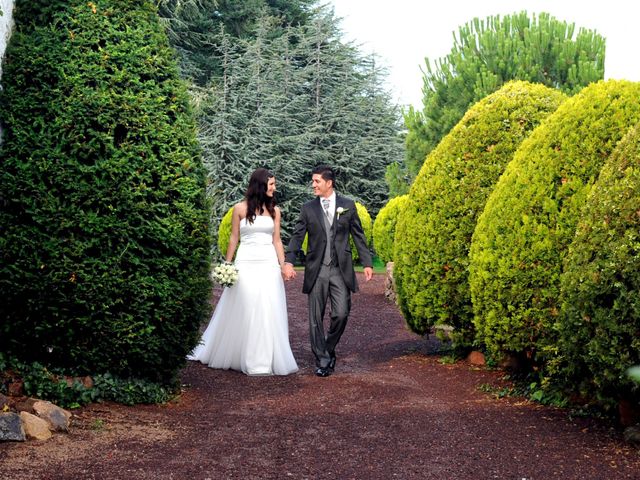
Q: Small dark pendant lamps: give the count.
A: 0